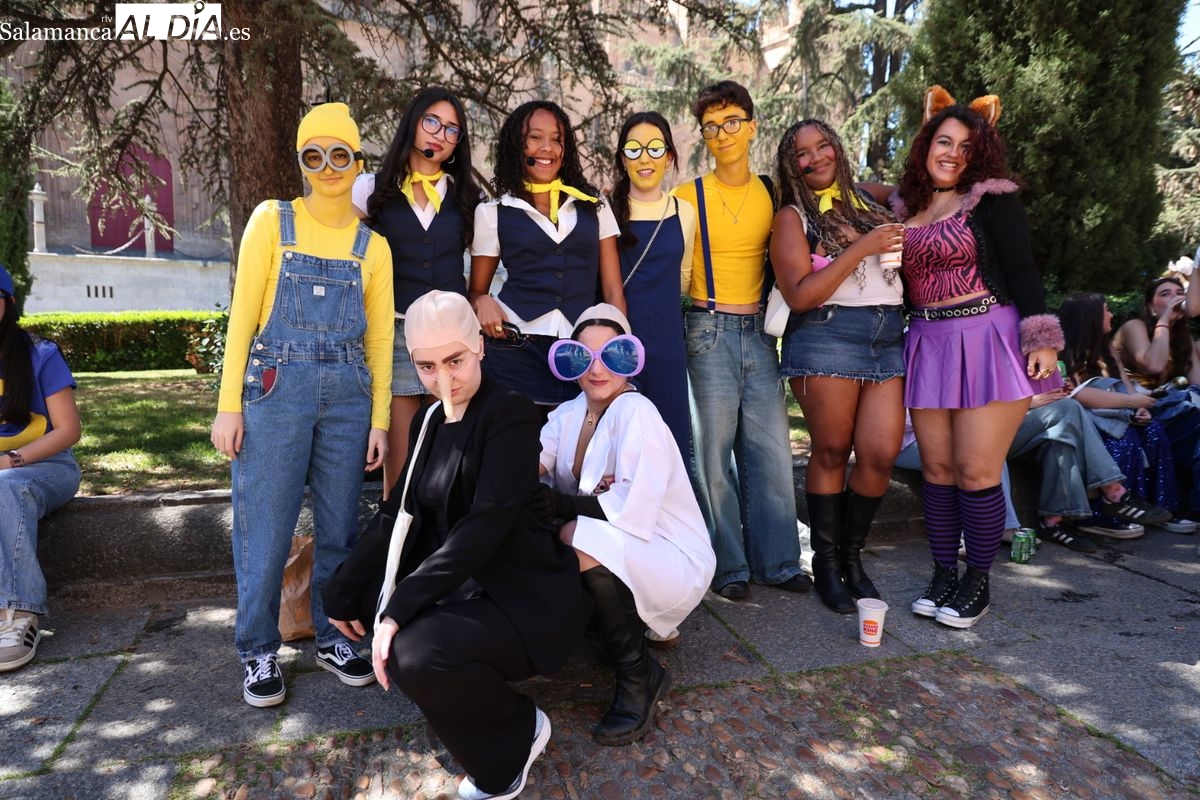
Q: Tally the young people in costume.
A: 9